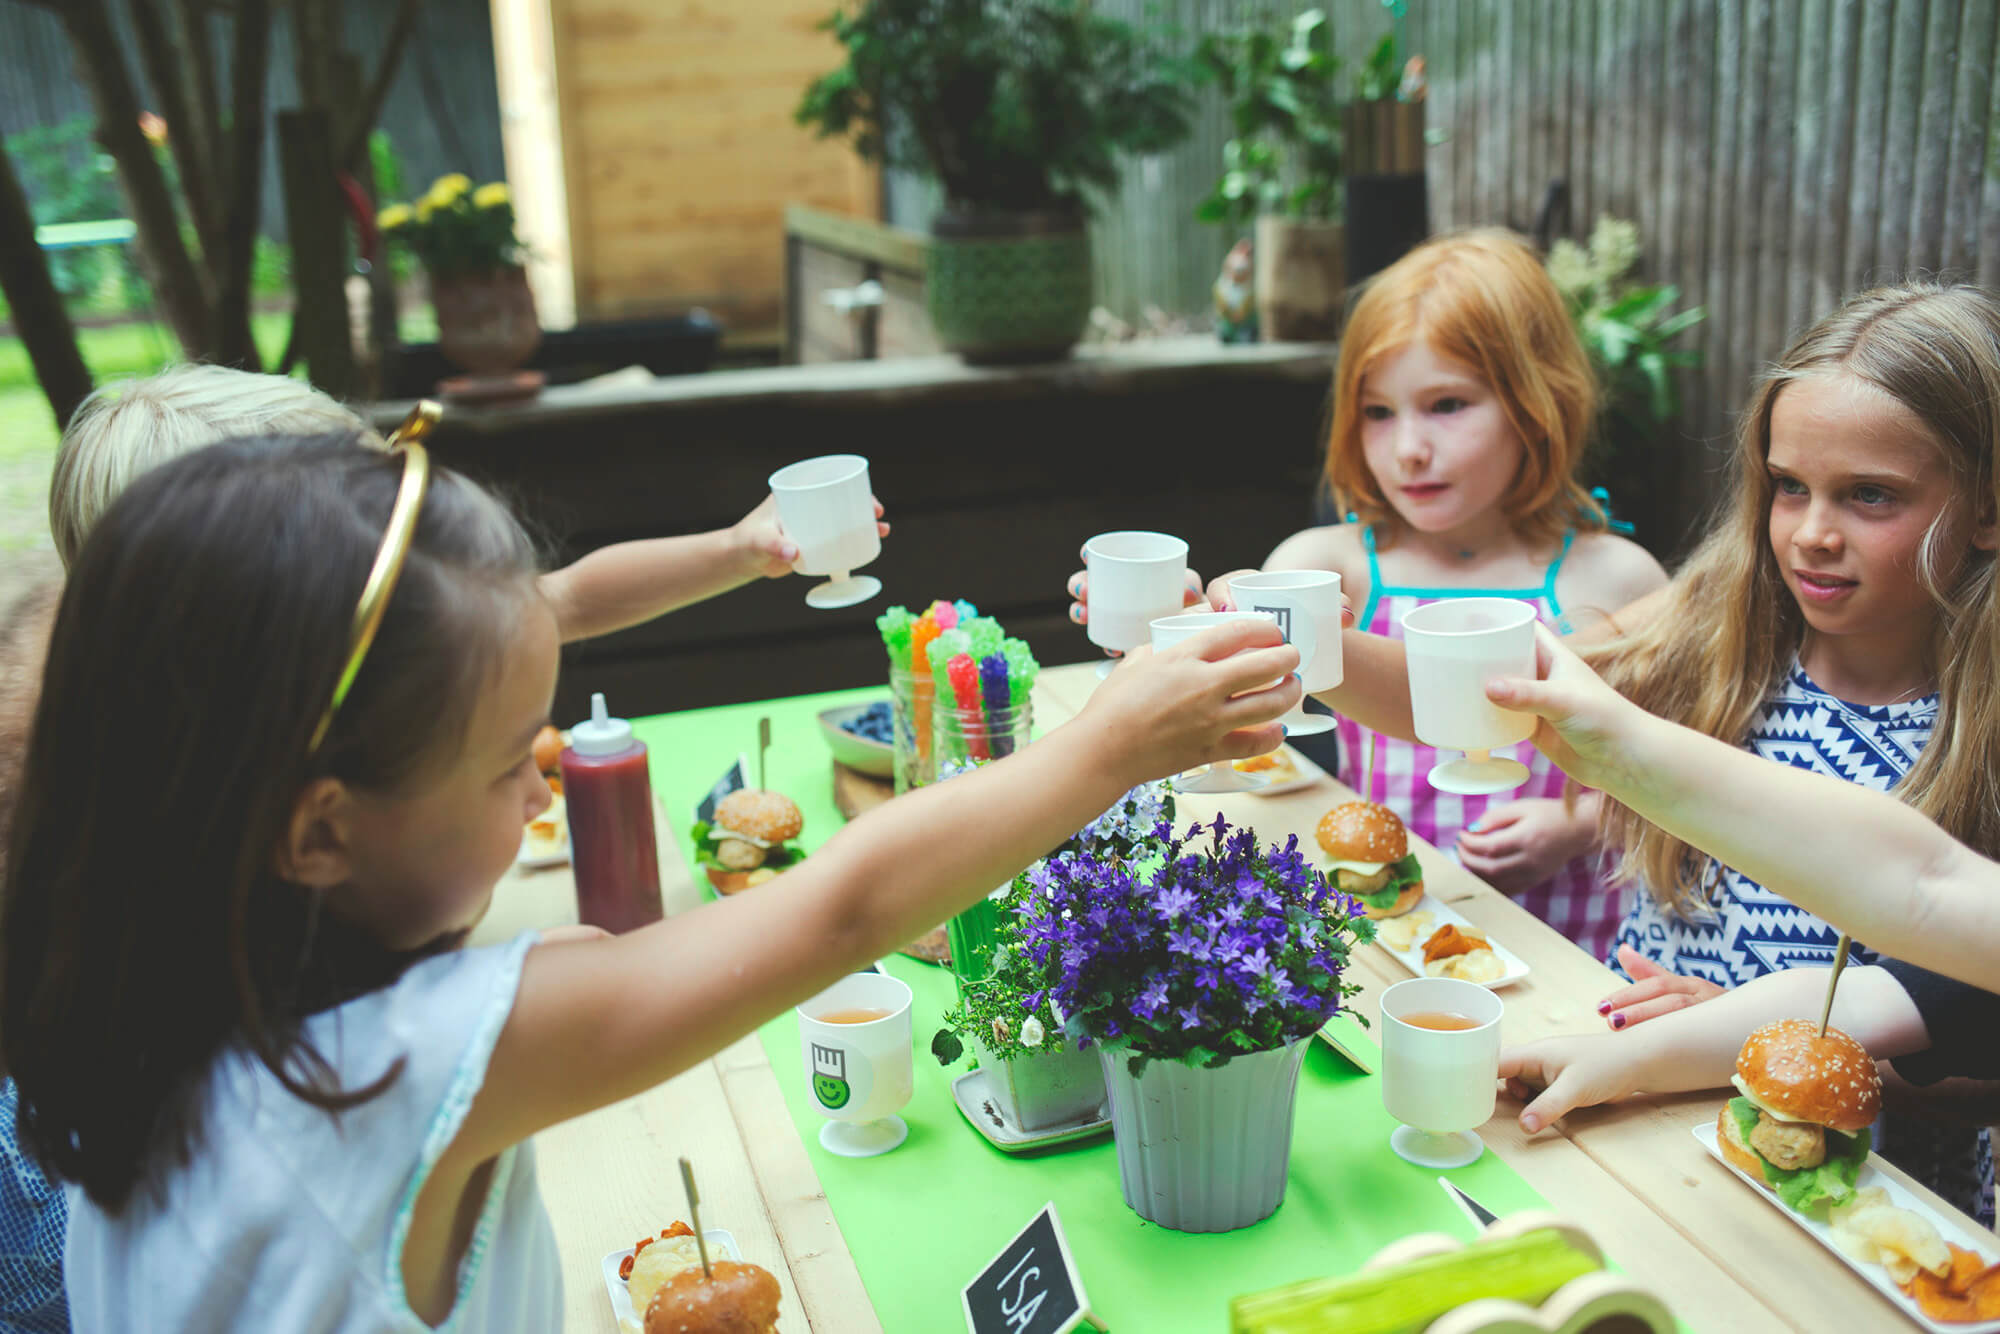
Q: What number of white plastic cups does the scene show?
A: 7